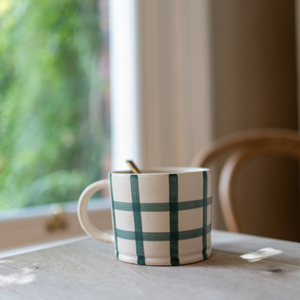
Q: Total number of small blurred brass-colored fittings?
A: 1